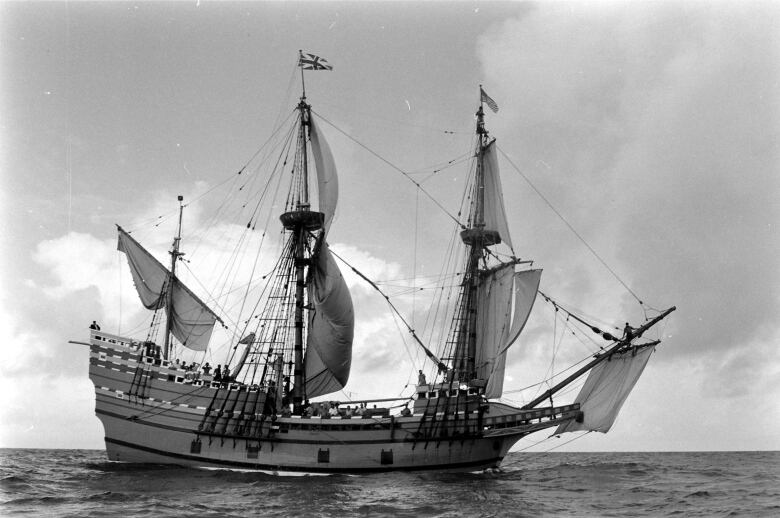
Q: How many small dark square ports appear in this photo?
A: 4